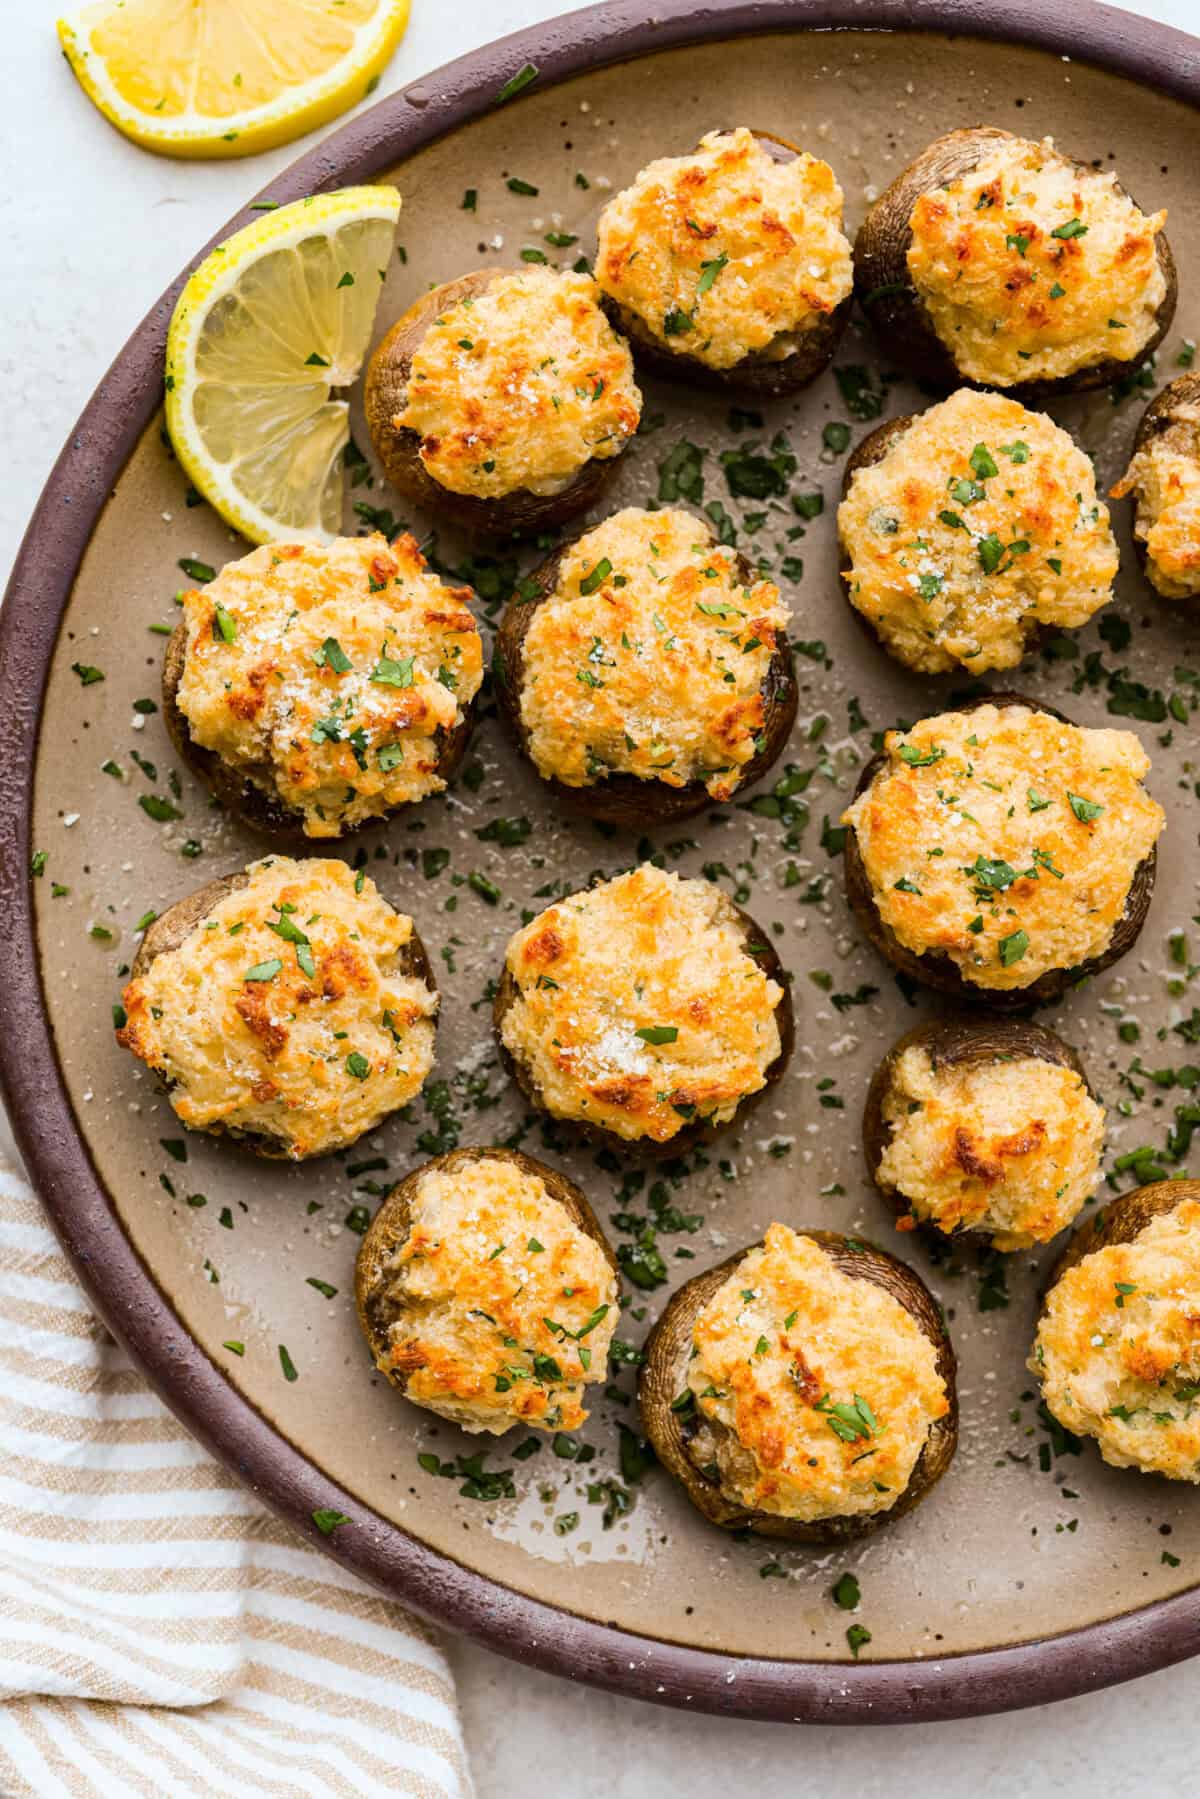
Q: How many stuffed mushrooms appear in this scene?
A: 14